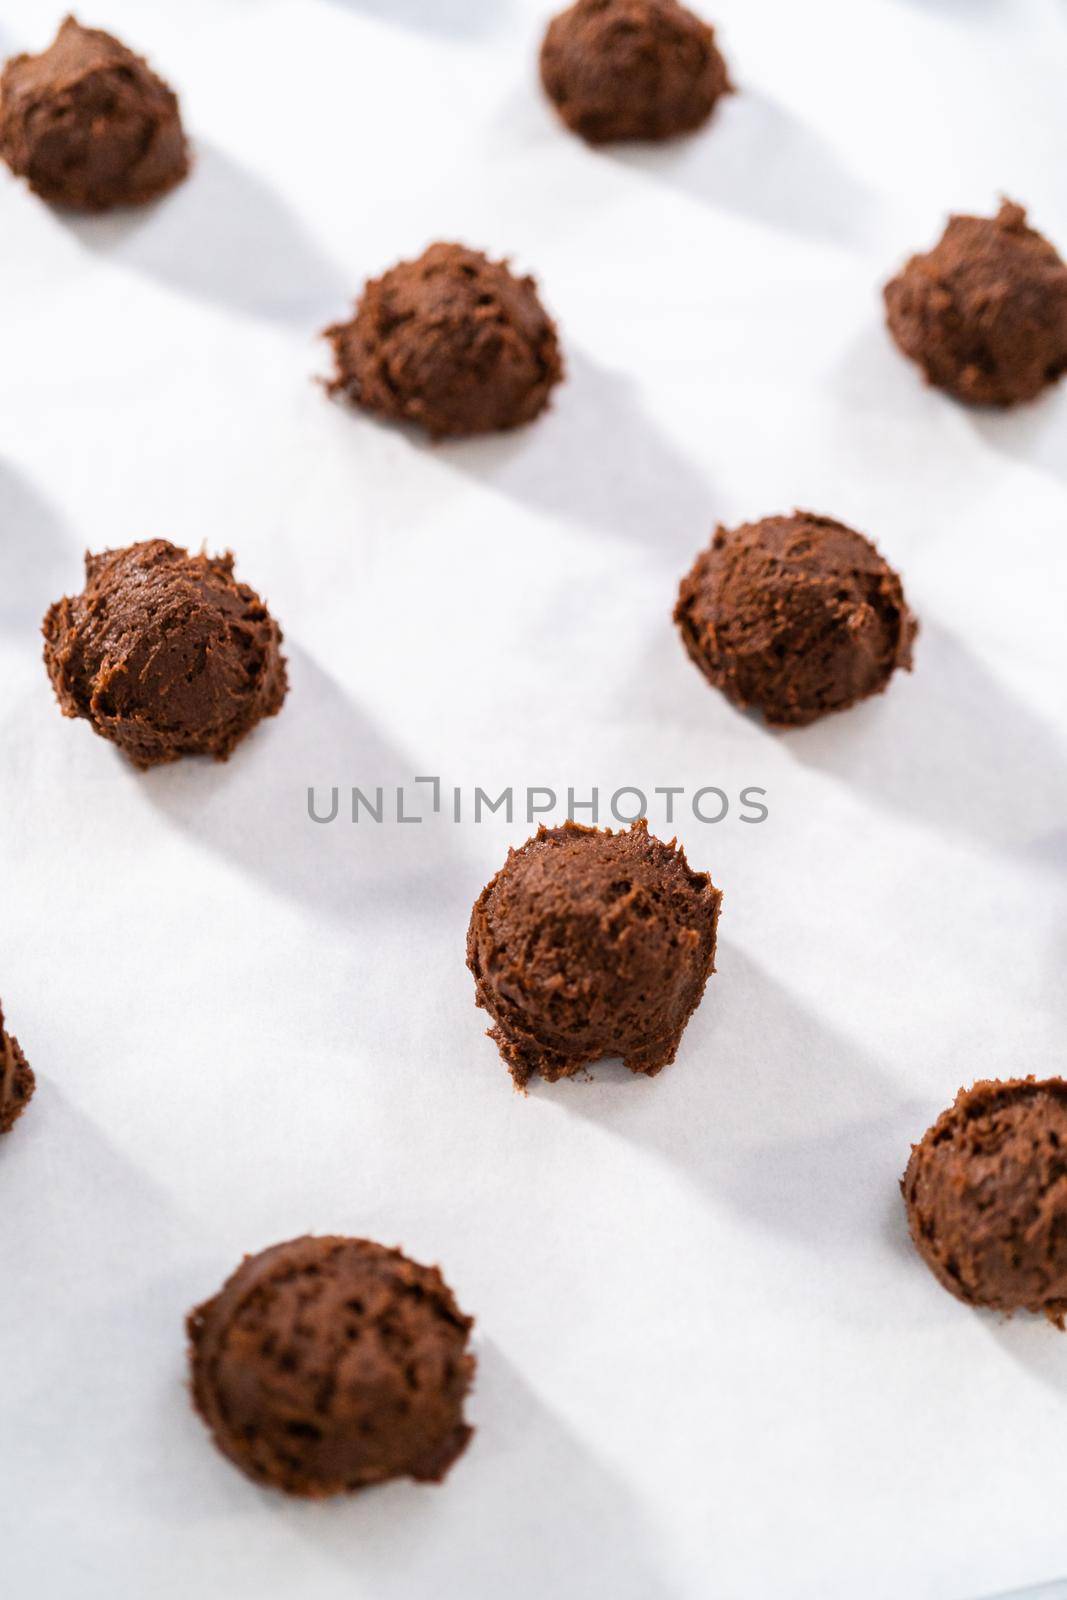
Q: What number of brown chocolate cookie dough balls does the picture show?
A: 10